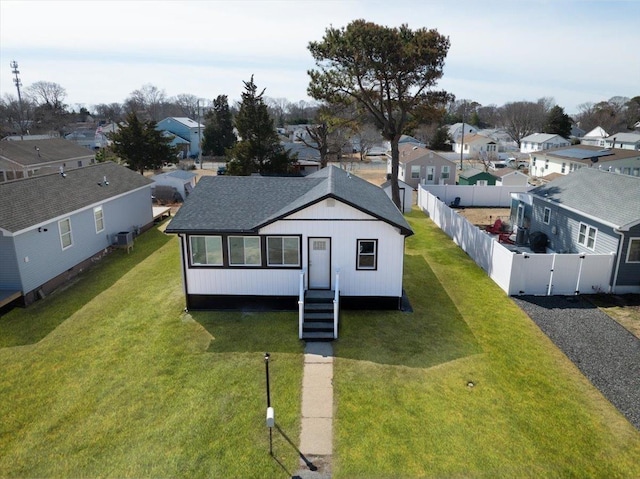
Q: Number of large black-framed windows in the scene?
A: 3